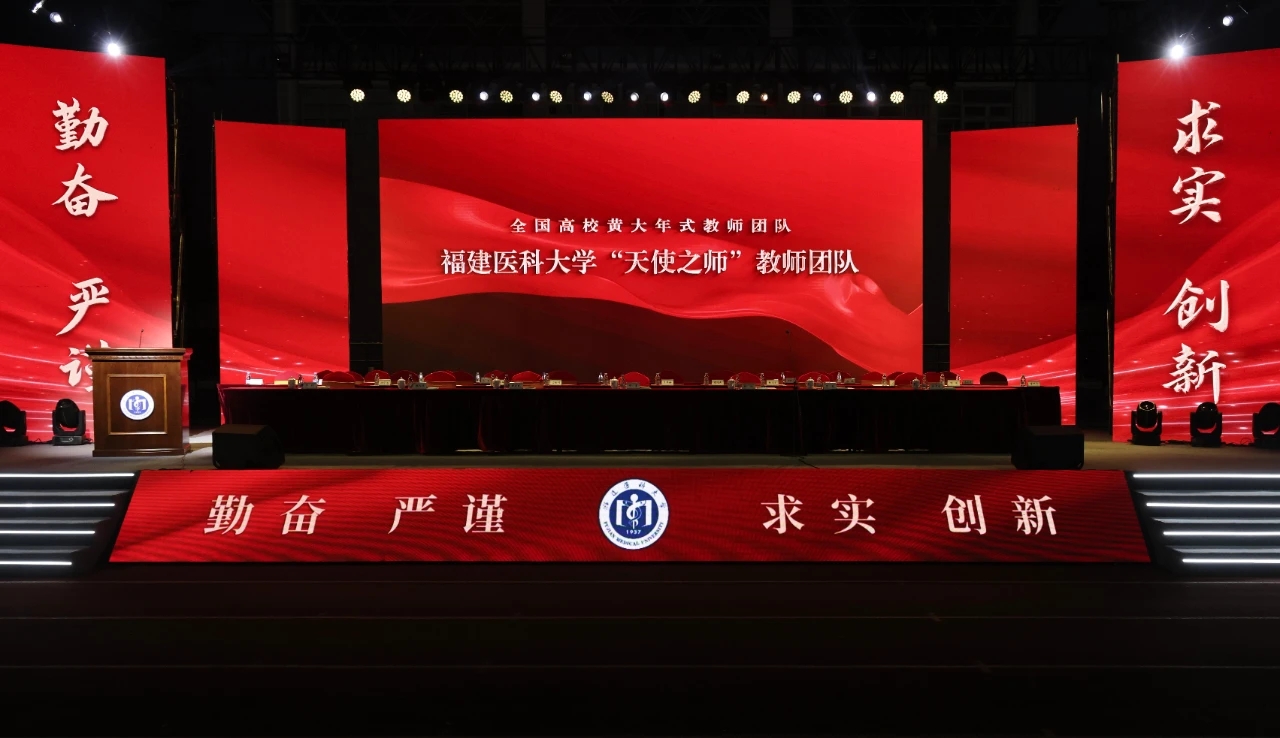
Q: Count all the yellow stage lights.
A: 12